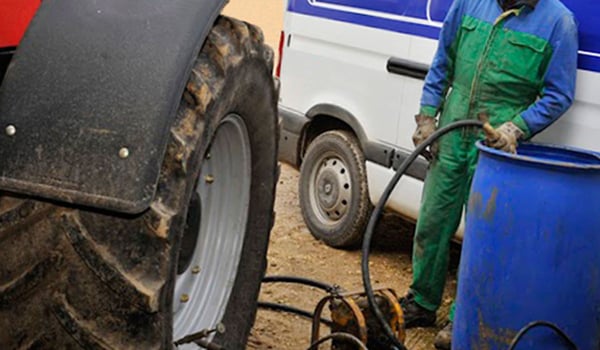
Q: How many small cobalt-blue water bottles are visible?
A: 0